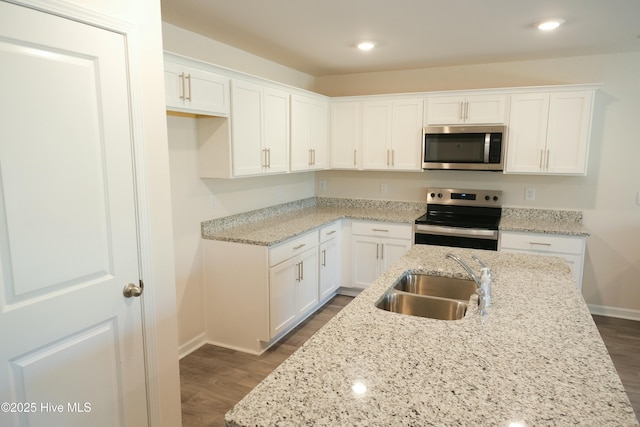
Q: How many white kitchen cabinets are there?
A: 11